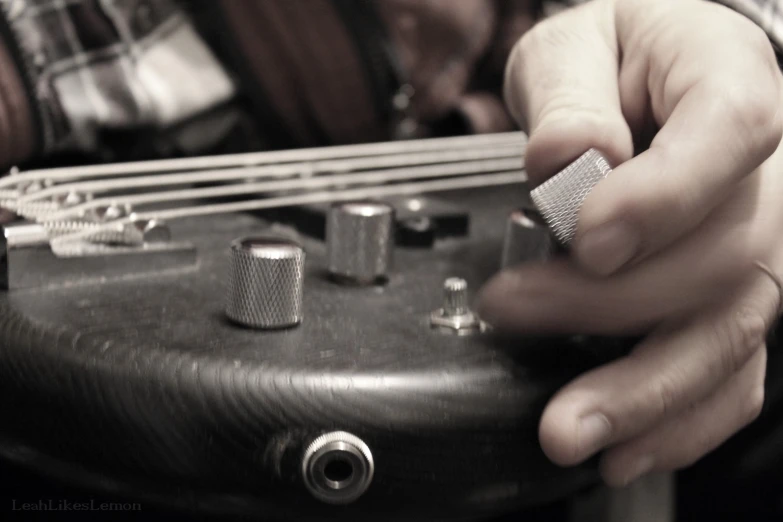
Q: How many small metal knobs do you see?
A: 4